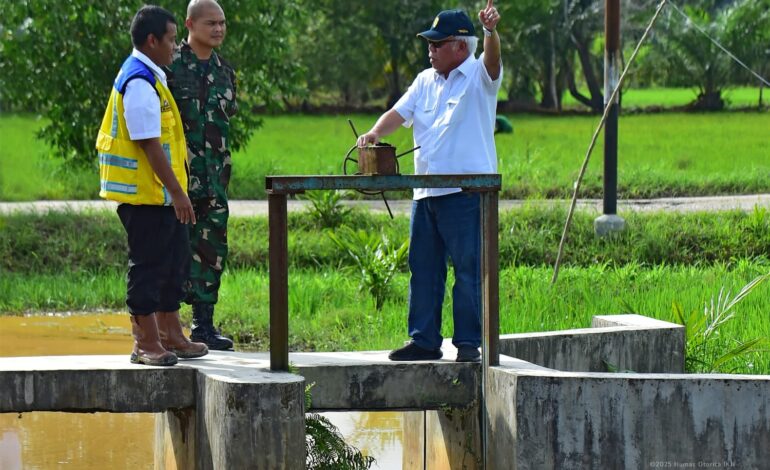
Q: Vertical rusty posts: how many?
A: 2